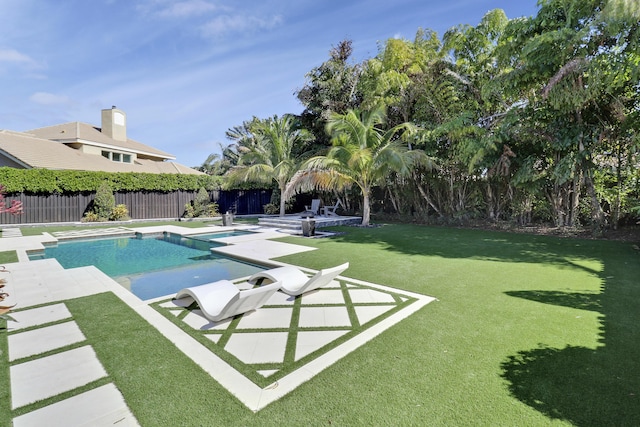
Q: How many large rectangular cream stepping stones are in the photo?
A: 4